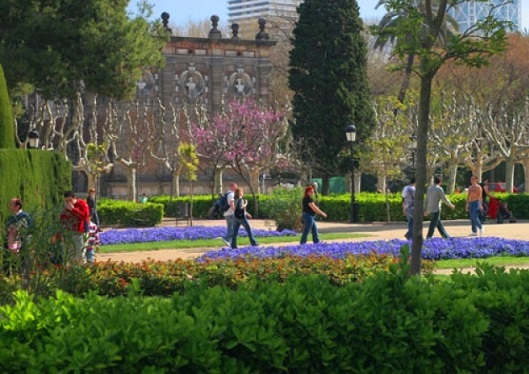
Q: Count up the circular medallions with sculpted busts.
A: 3